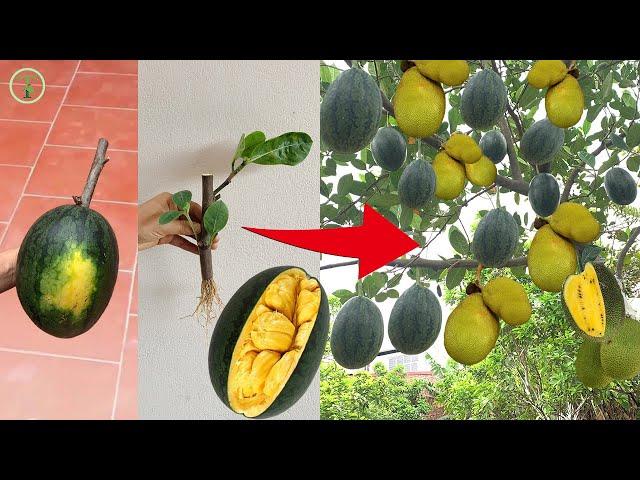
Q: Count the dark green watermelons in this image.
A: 13